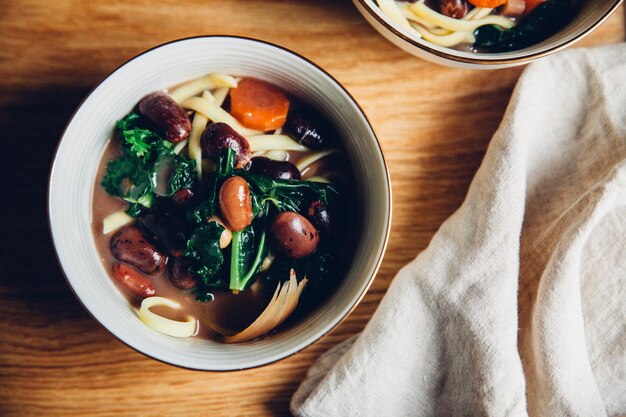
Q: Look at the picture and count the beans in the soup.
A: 12